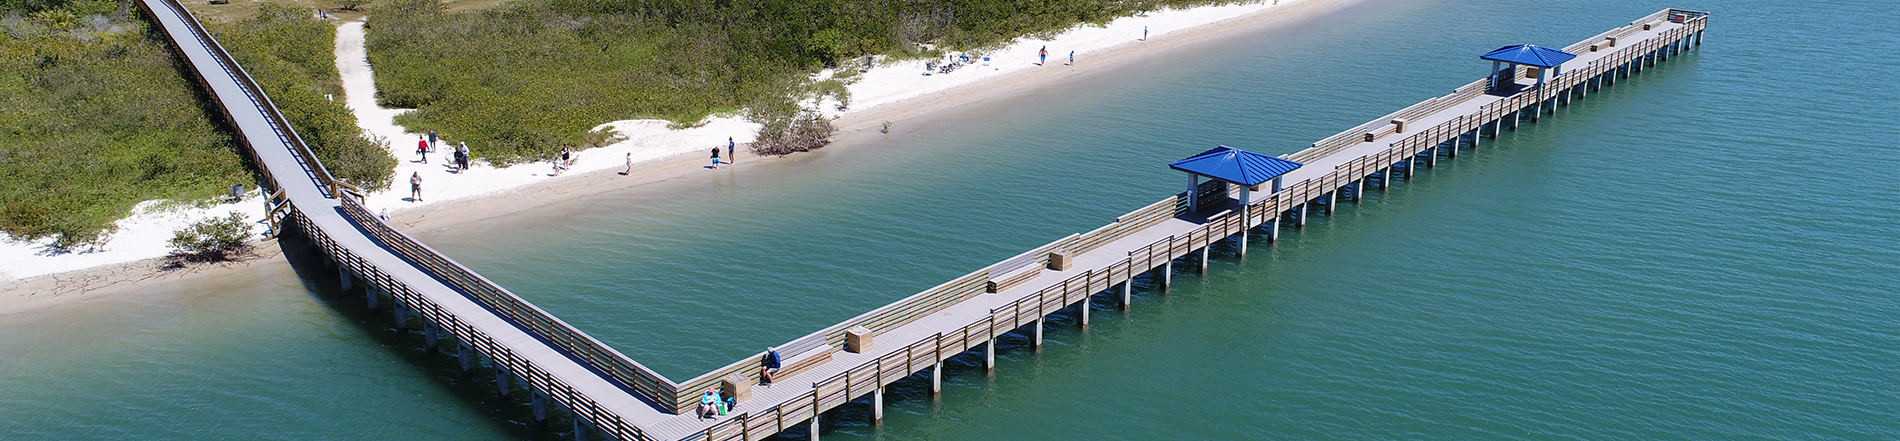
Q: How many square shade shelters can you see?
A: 2